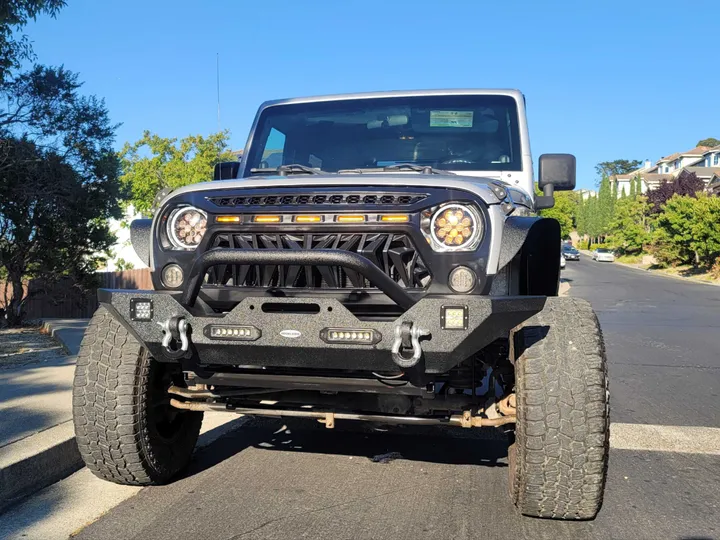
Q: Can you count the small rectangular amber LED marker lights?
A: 5